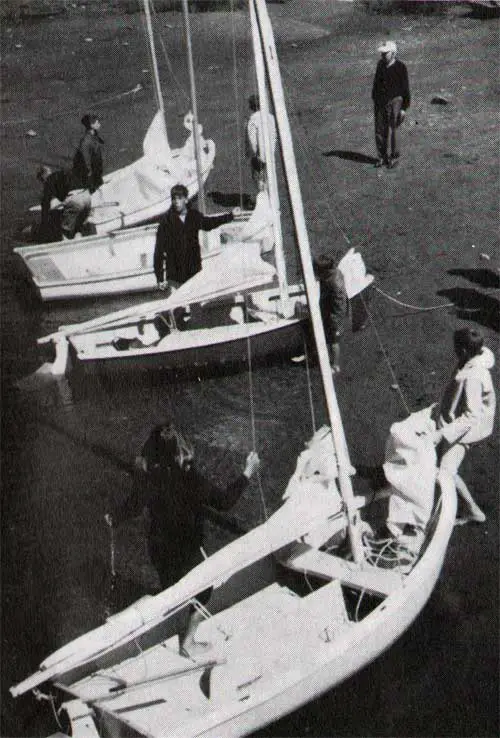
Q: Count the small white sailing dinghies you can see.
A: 4